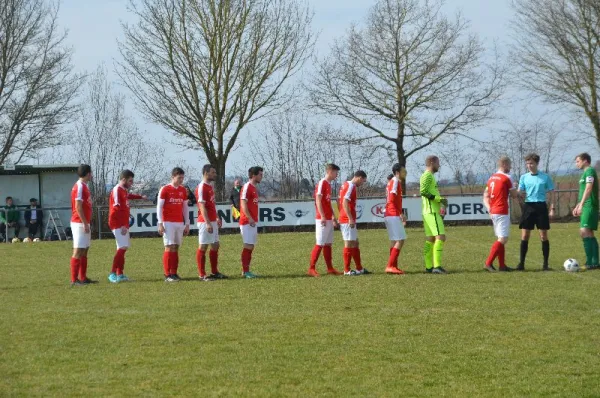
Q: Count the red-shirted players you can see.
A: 9